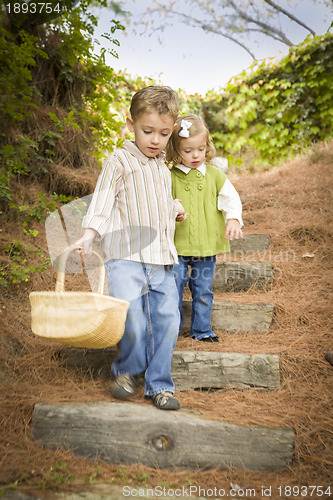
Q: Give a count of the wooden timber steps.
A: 5